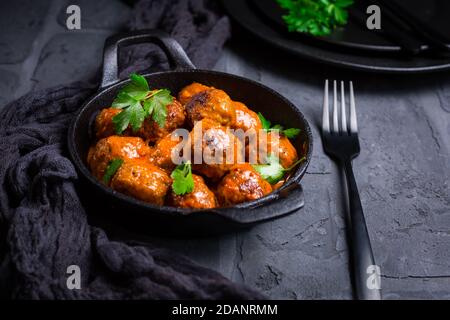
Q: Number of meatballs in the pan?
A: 12